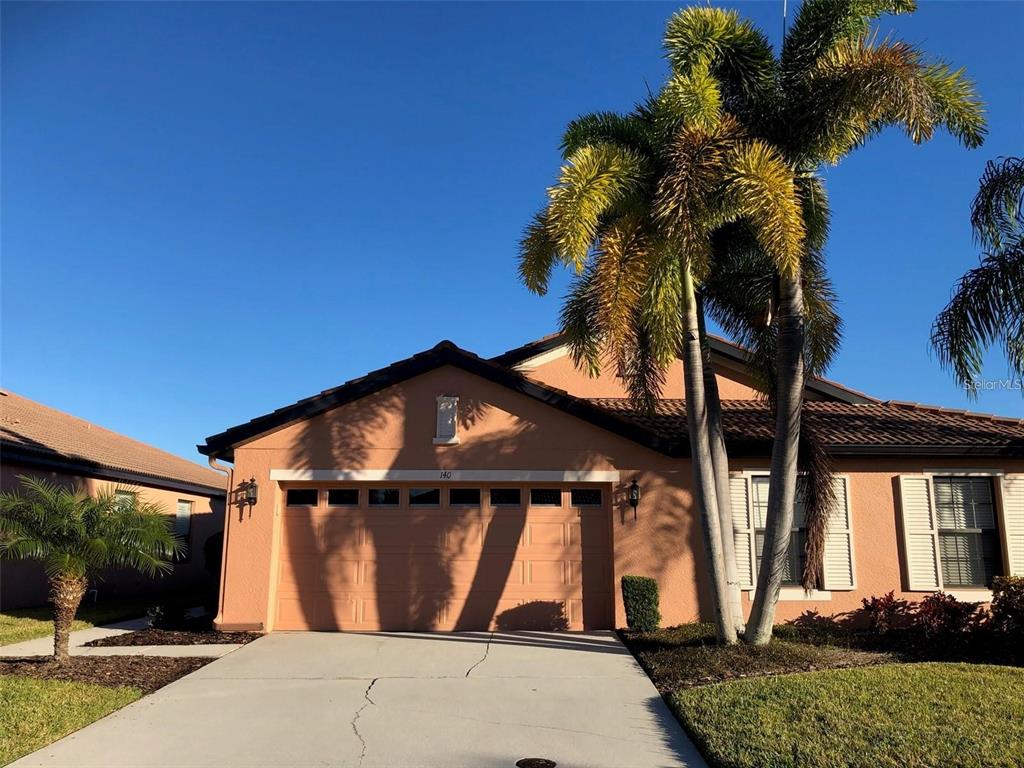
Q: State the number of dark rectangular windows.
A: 8